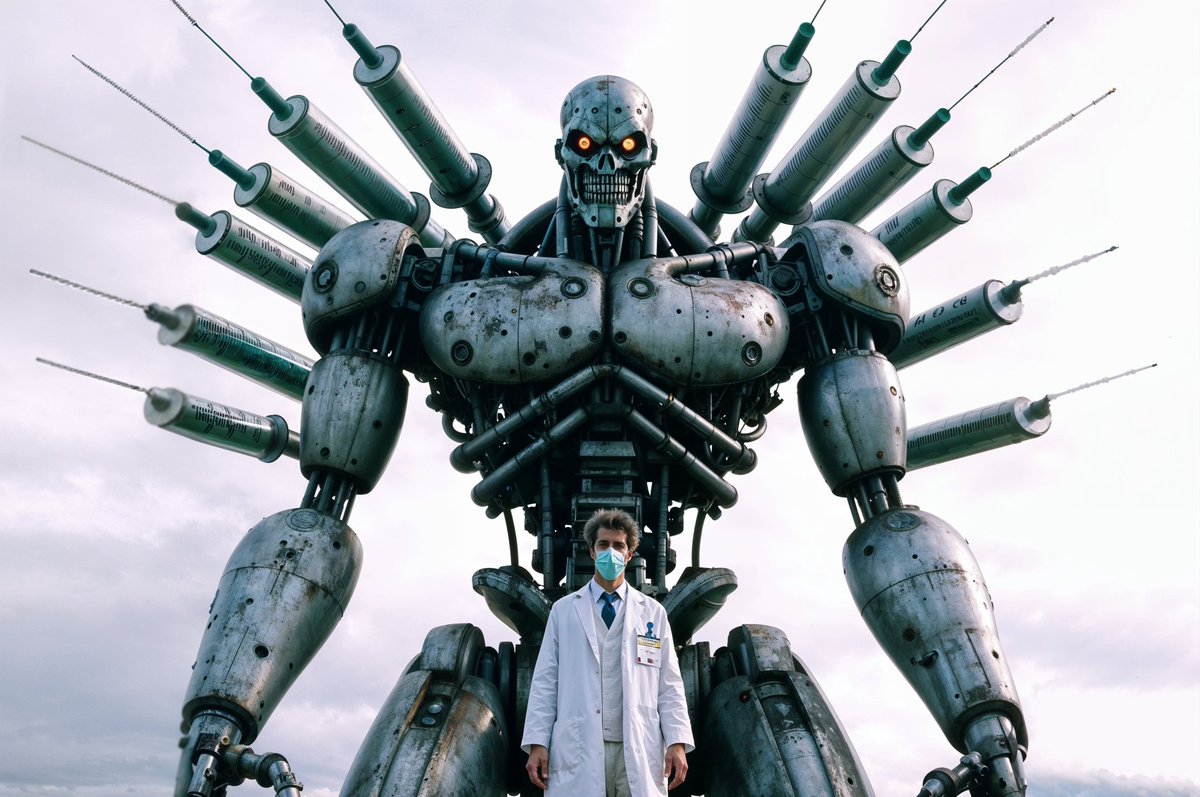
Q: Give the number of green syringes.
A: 12